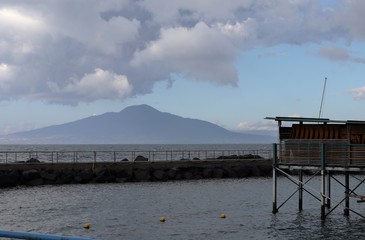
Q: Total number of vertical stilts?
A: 5